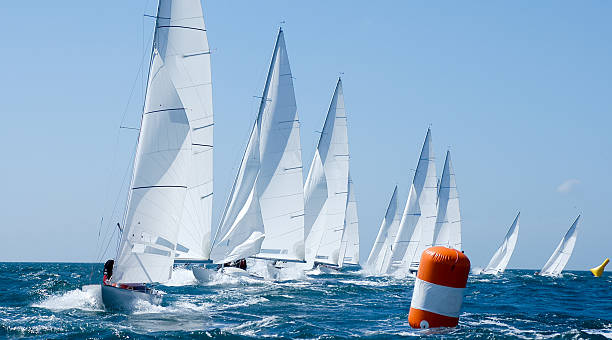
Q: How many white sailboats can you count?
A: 9